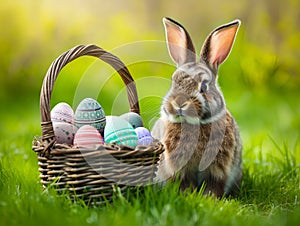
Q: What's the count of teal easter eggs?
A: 3